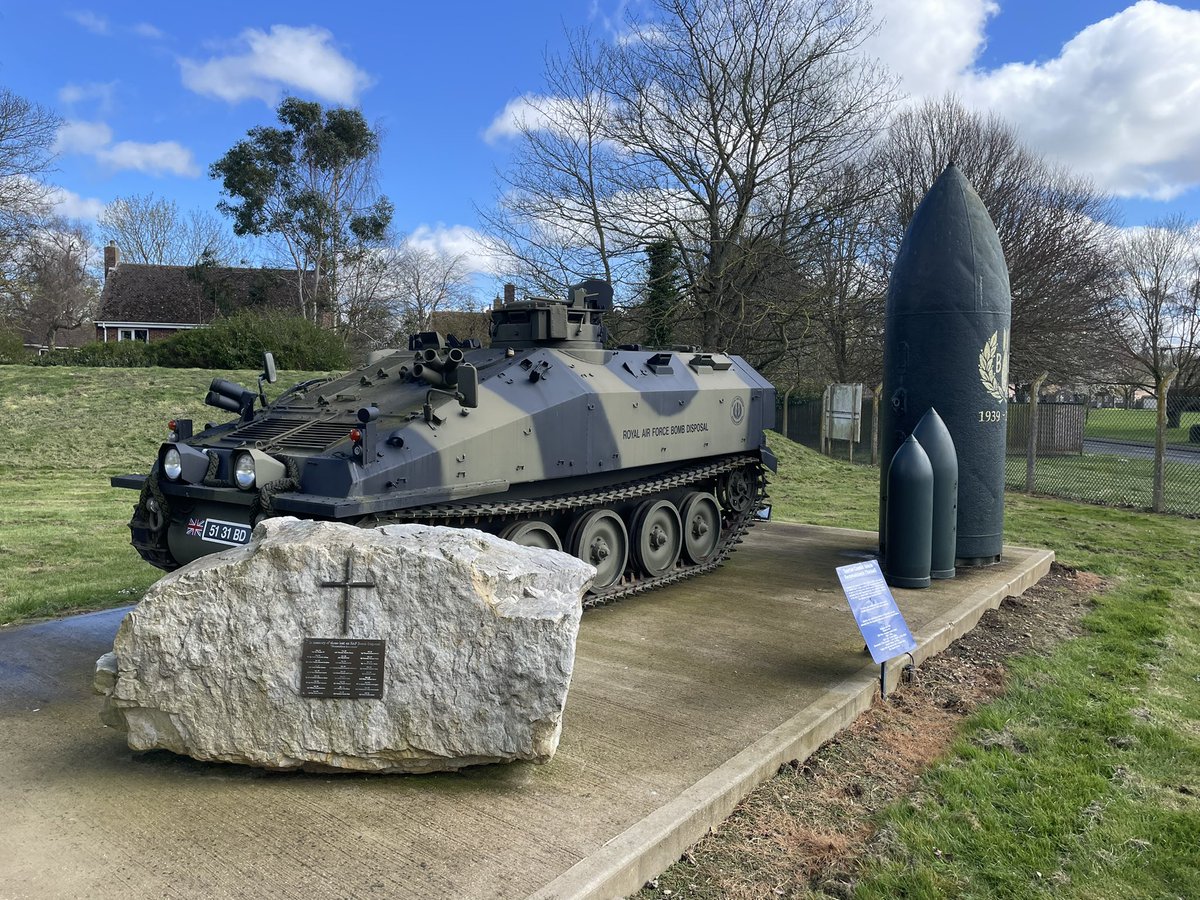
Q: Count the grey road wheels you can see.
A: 4